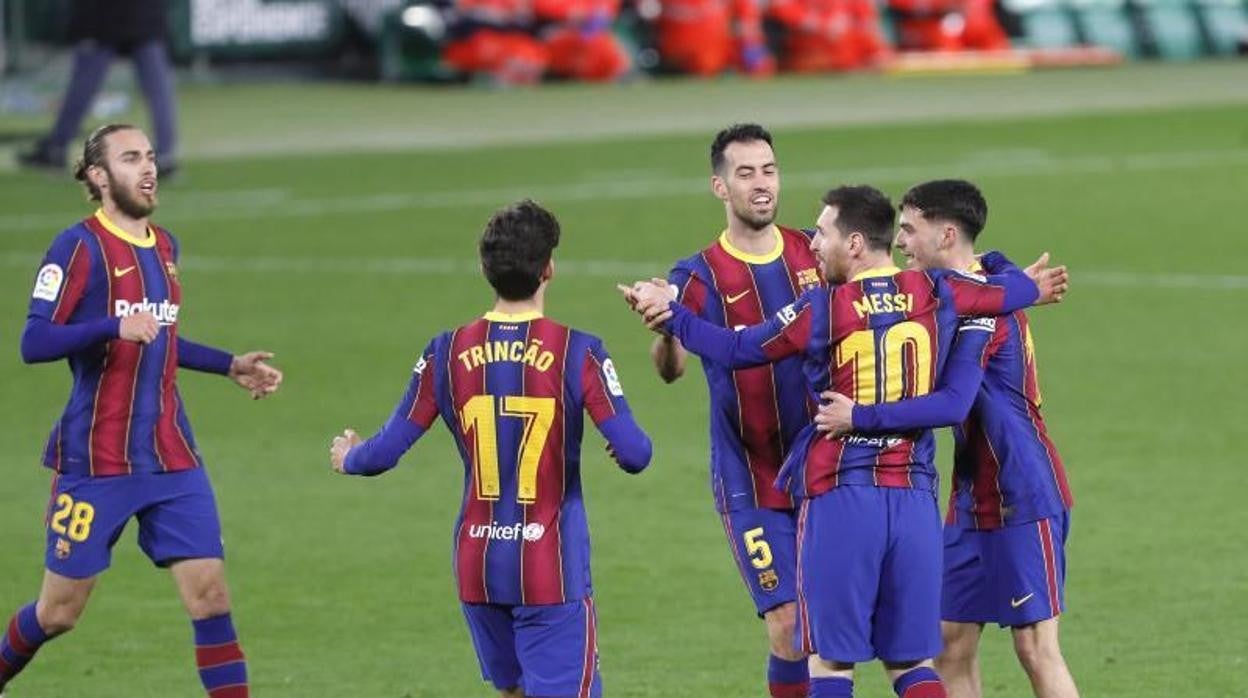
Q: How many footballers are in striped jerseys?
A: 5